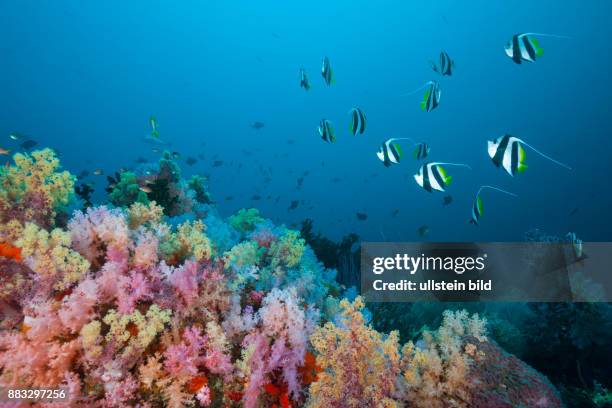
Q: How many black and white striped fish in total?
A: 12